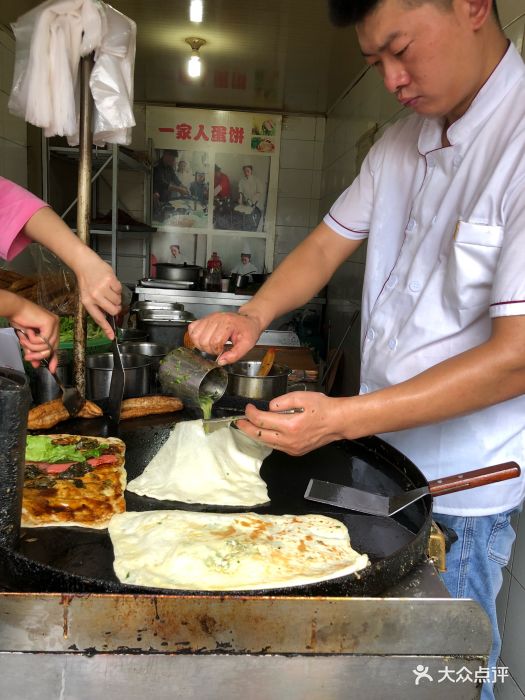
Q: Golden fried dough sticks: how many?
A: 2